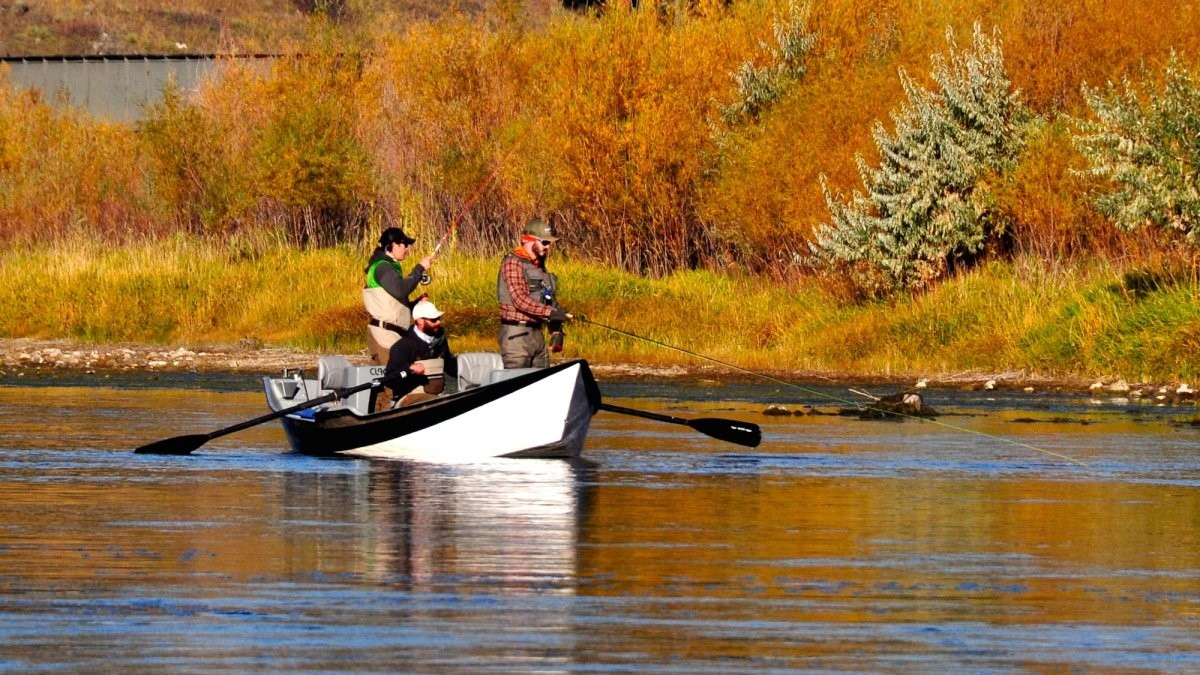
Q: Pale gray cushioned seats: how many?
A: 2